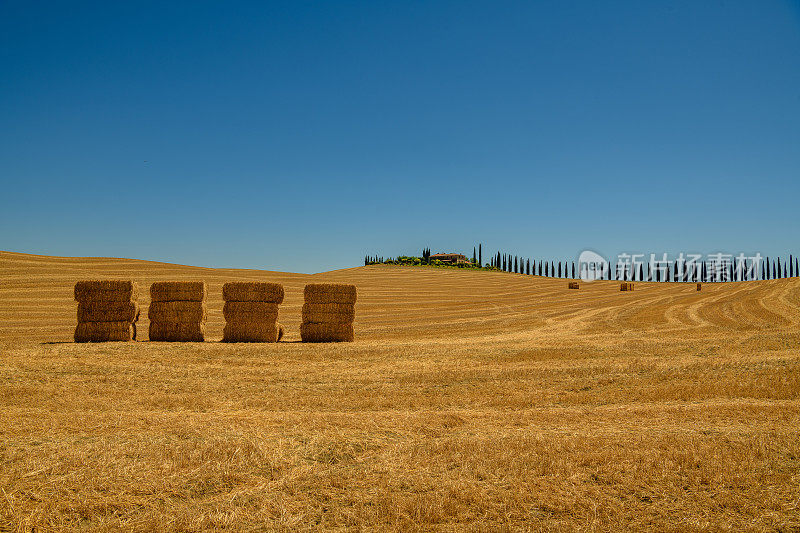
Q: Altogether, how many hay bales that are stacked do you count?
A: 12